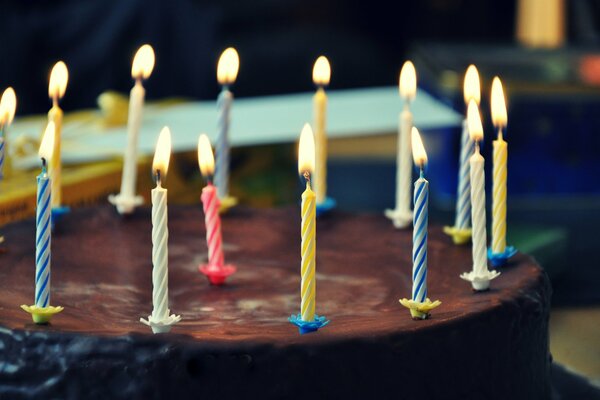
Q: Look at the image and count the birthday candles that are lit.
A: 14